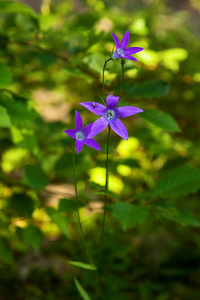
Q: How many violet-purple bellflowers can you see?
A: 3